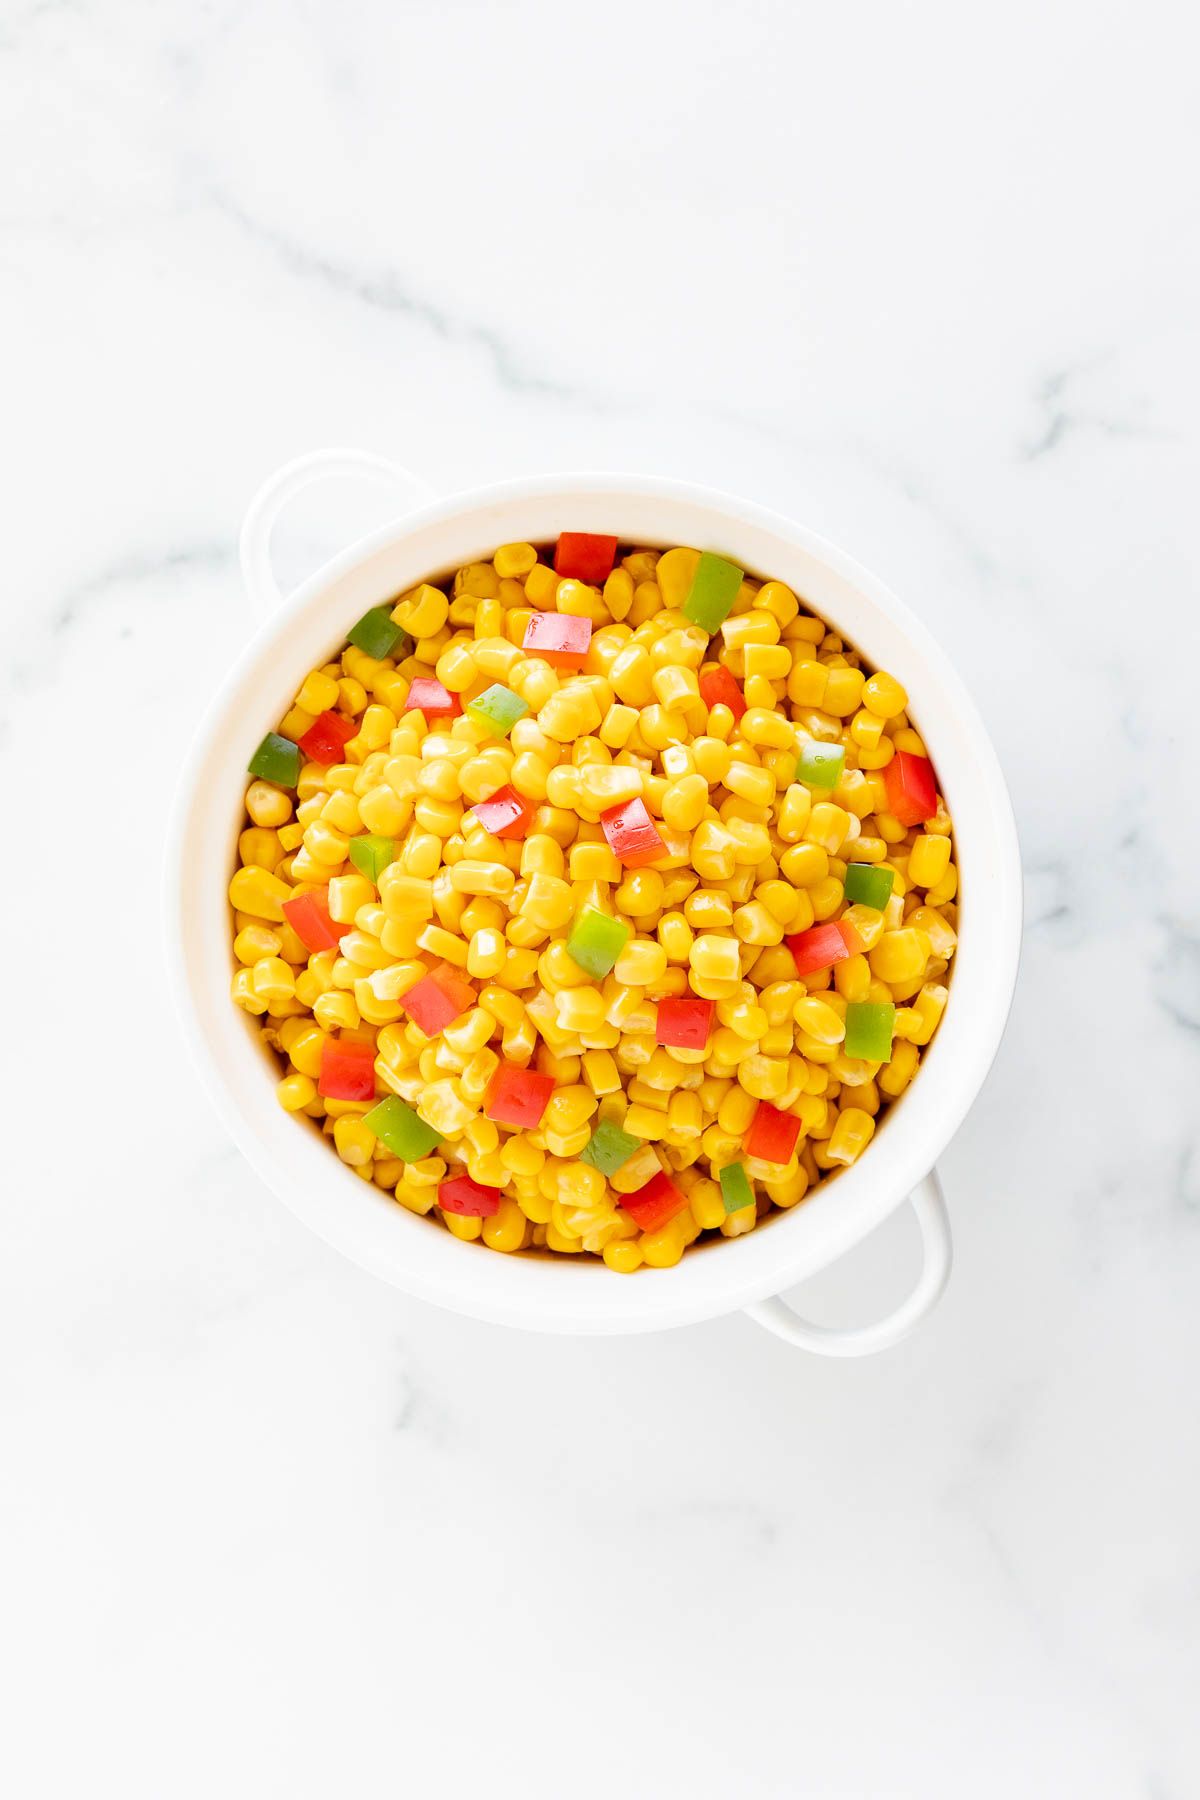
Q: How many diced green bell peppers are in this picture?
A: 12